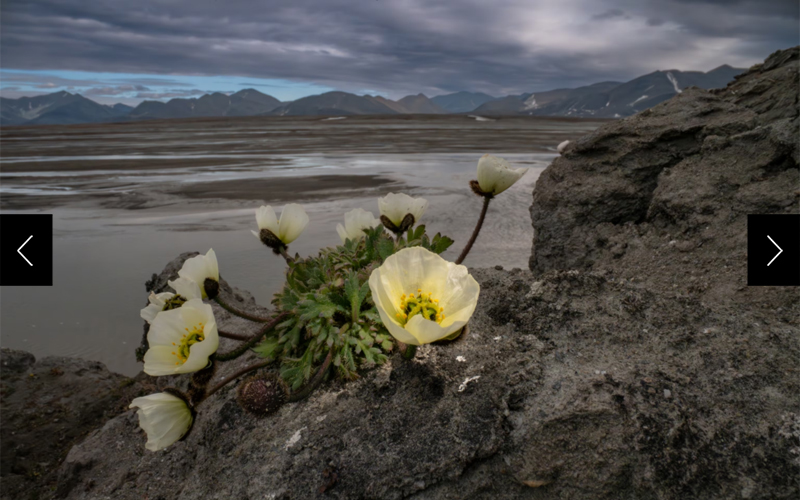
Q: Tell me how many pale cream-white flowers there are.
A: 9